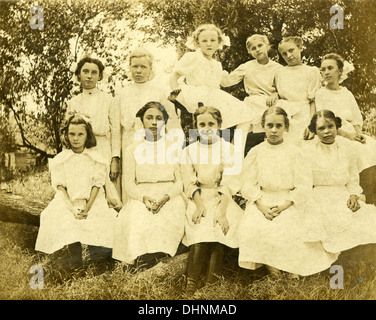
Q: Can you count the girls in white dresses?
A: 11